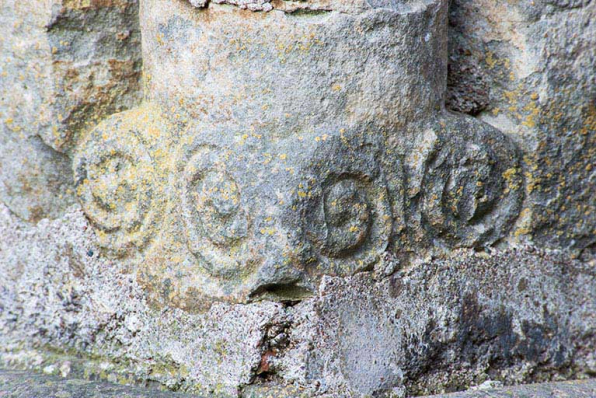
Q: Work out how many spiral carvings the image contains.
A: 4